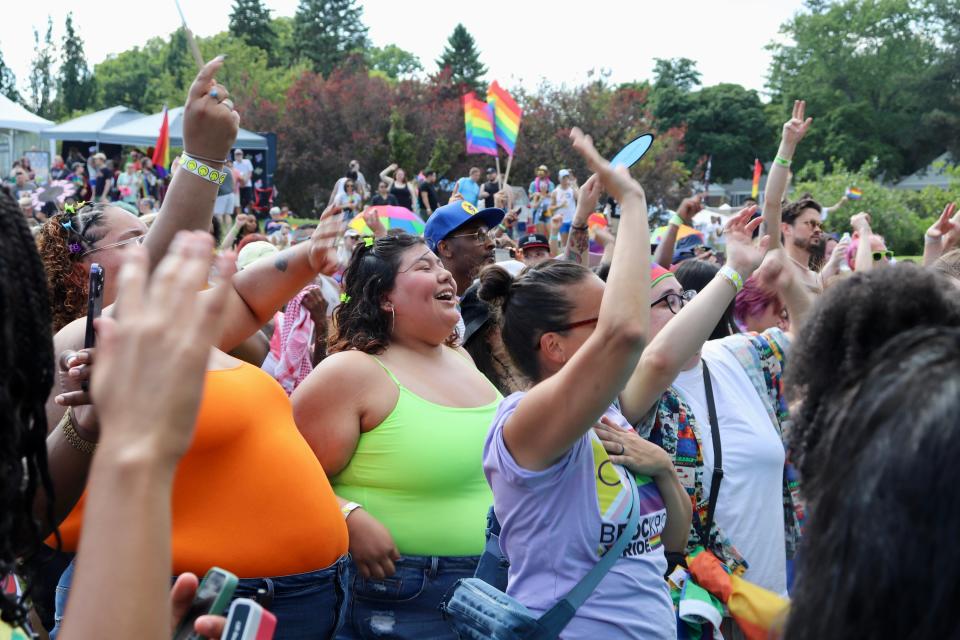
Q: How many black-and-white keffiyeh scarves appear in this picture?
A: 0